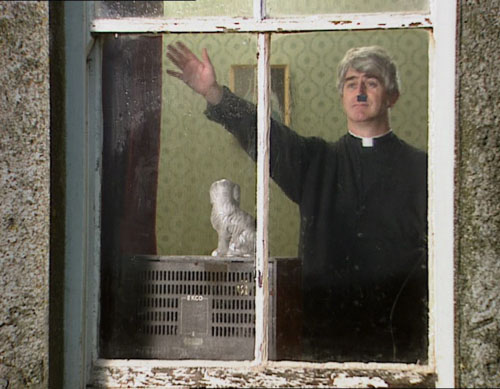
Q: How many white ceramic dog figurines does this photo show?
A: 1